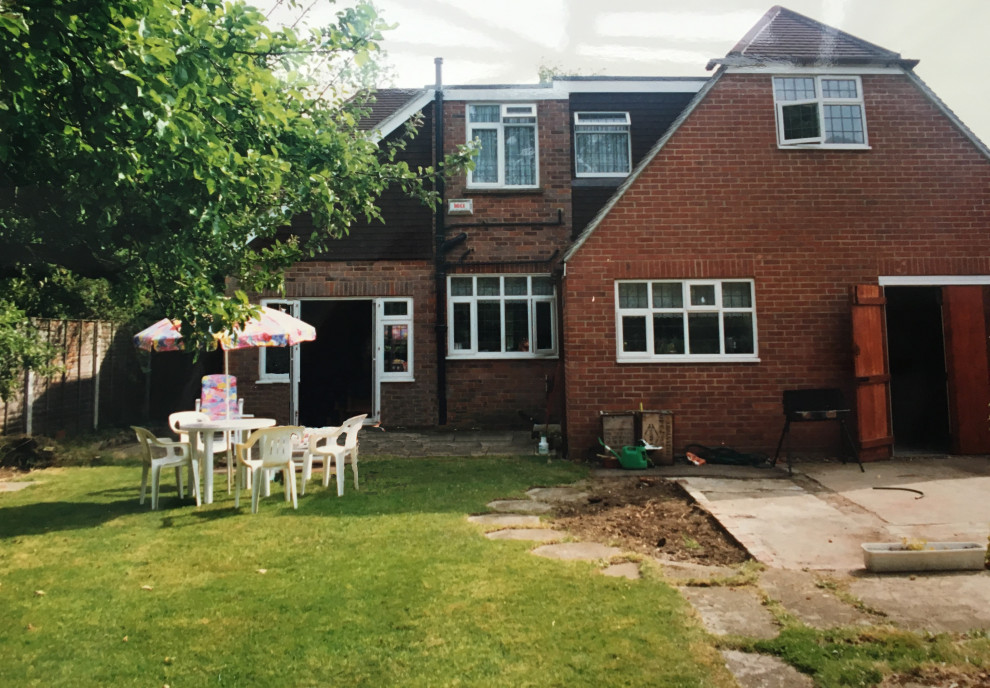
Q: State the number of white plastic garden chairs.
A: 4